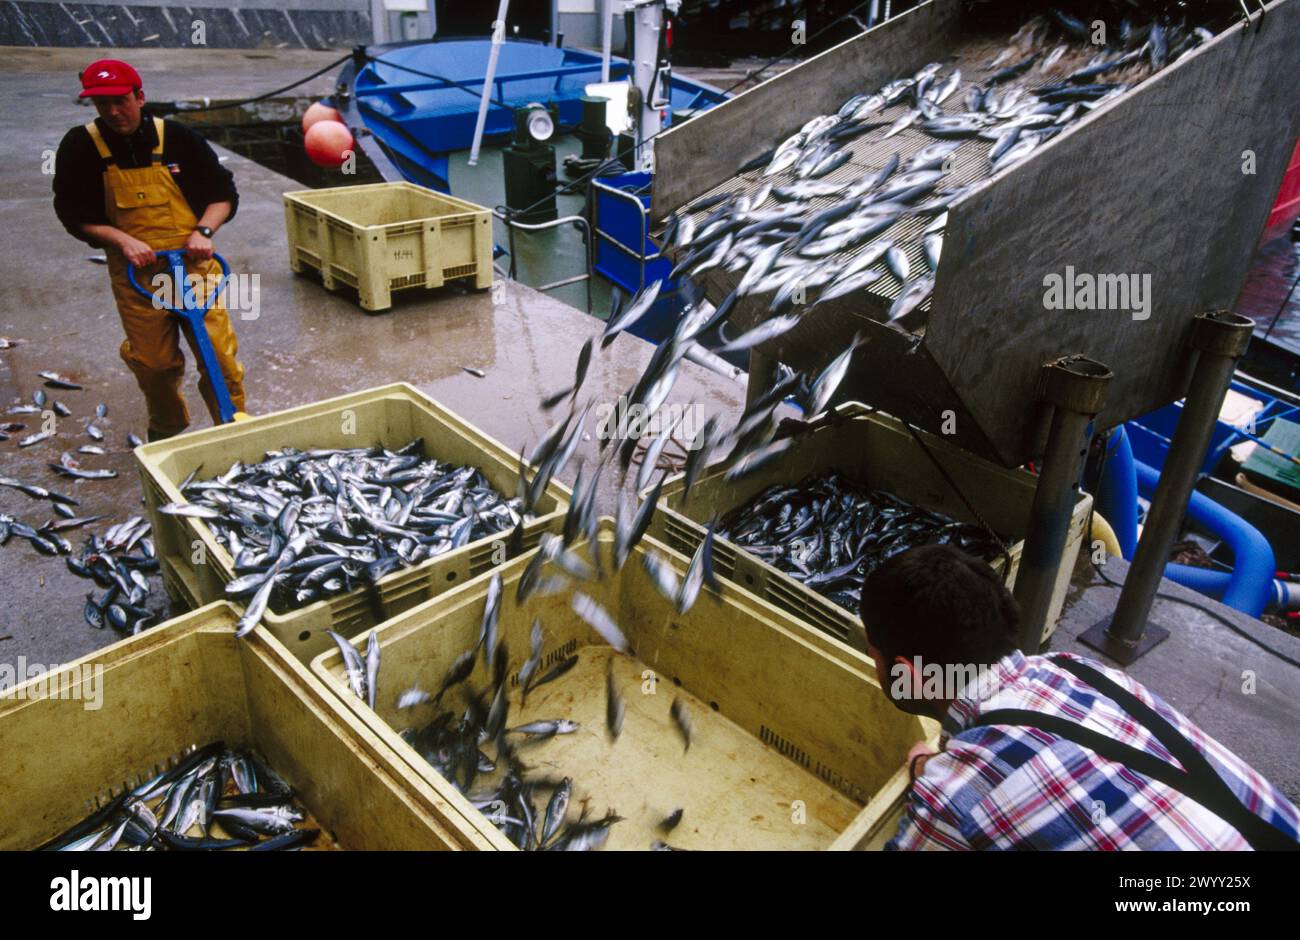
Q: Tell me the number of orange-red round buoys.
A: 2